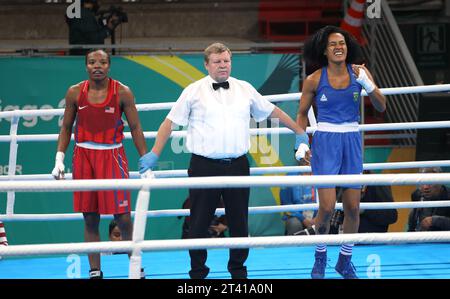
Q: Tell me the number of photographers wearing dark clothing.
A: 1